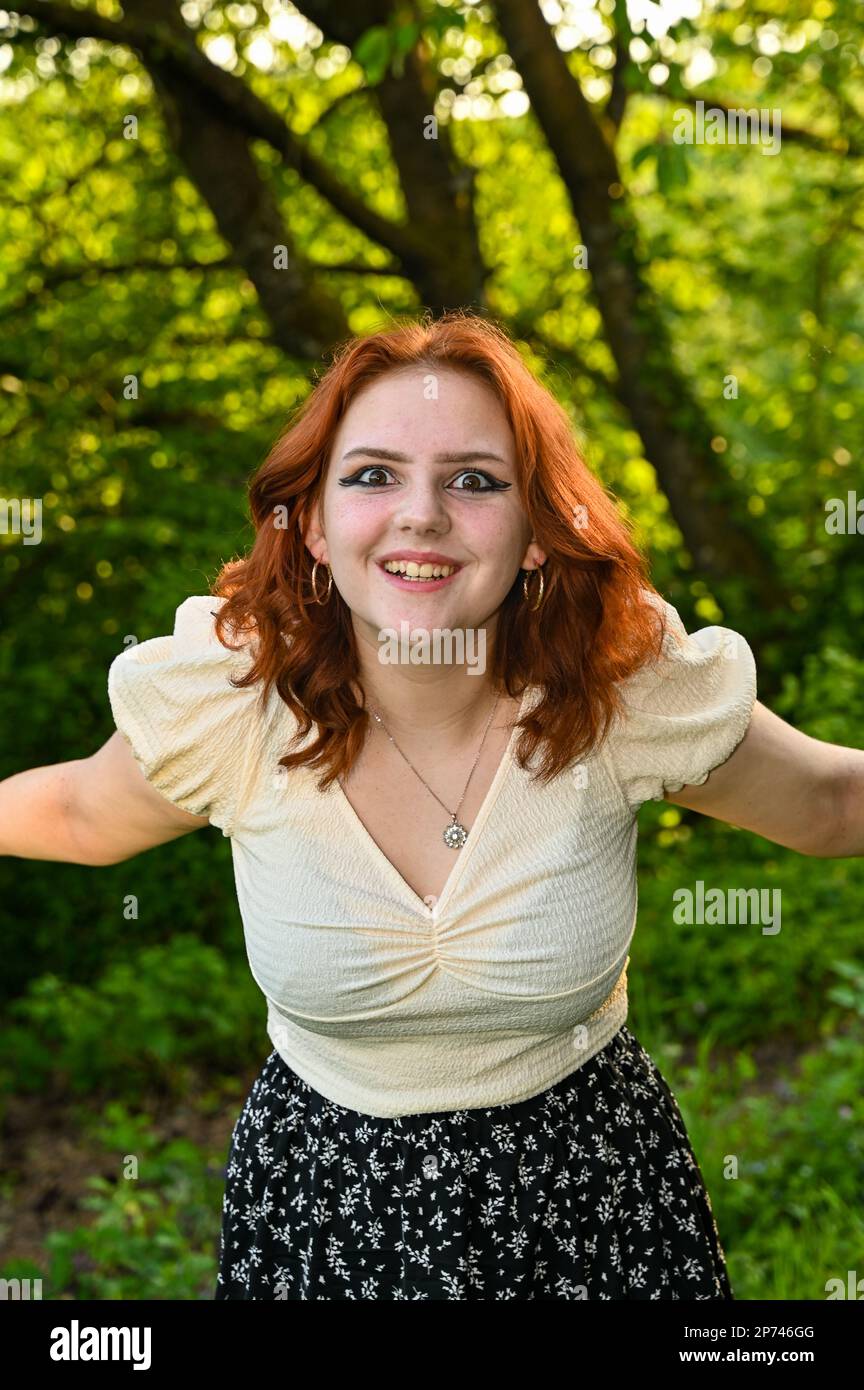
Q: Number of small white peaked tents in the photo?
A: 0